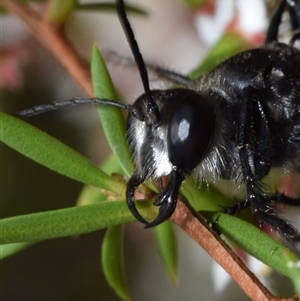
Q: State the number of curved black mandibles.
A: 2